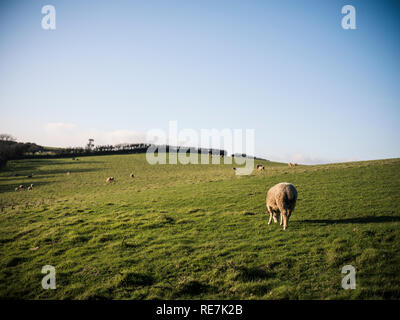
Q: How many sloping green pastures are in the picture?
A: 1